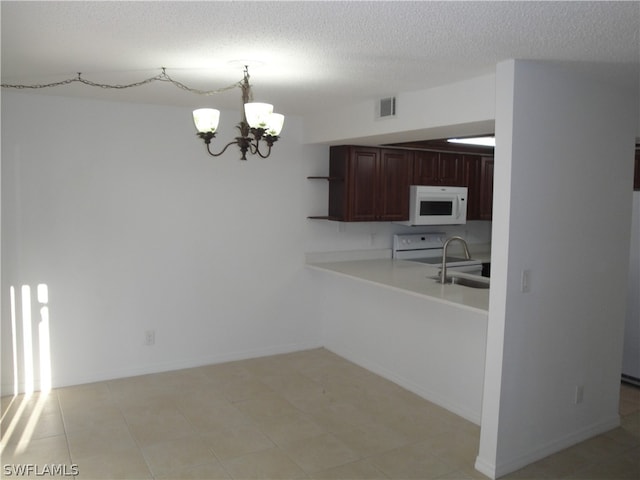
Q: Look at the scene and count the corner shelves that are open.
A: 2